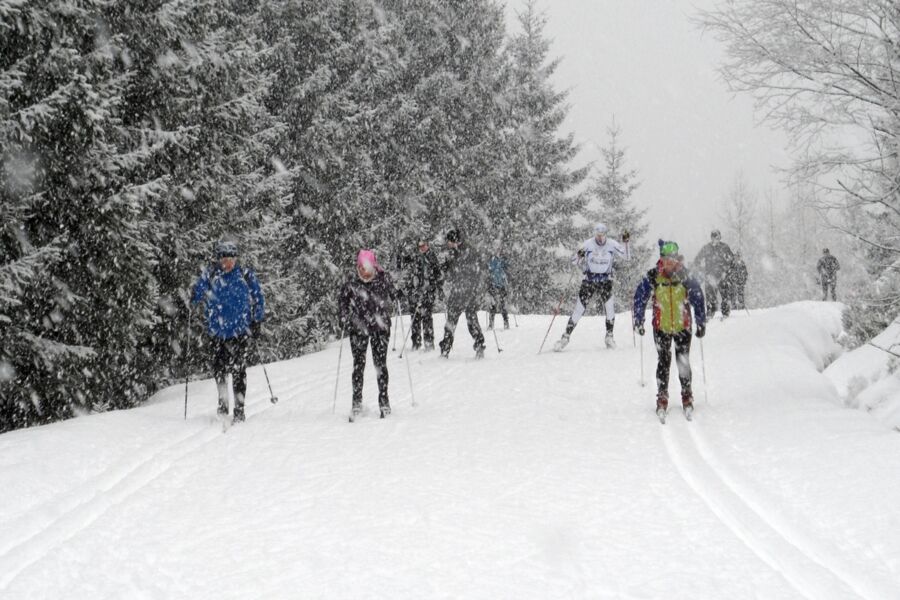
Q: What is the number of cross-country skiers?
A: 10